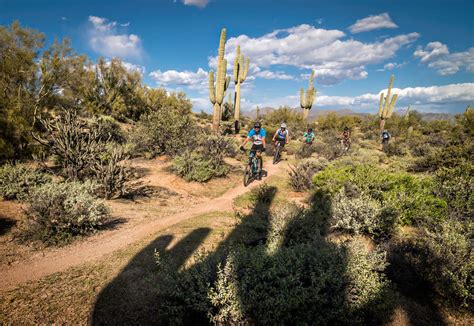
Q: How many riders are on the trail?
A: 5